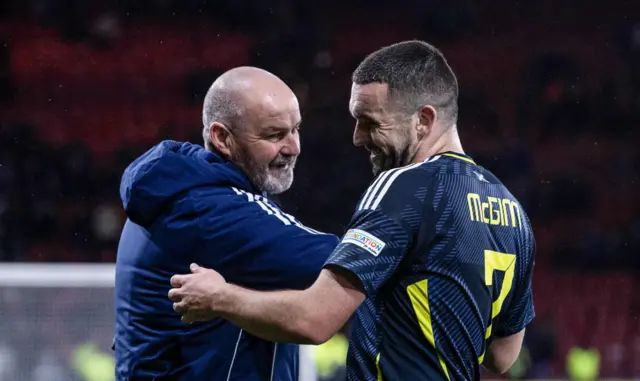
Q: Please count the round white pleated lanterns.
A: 0